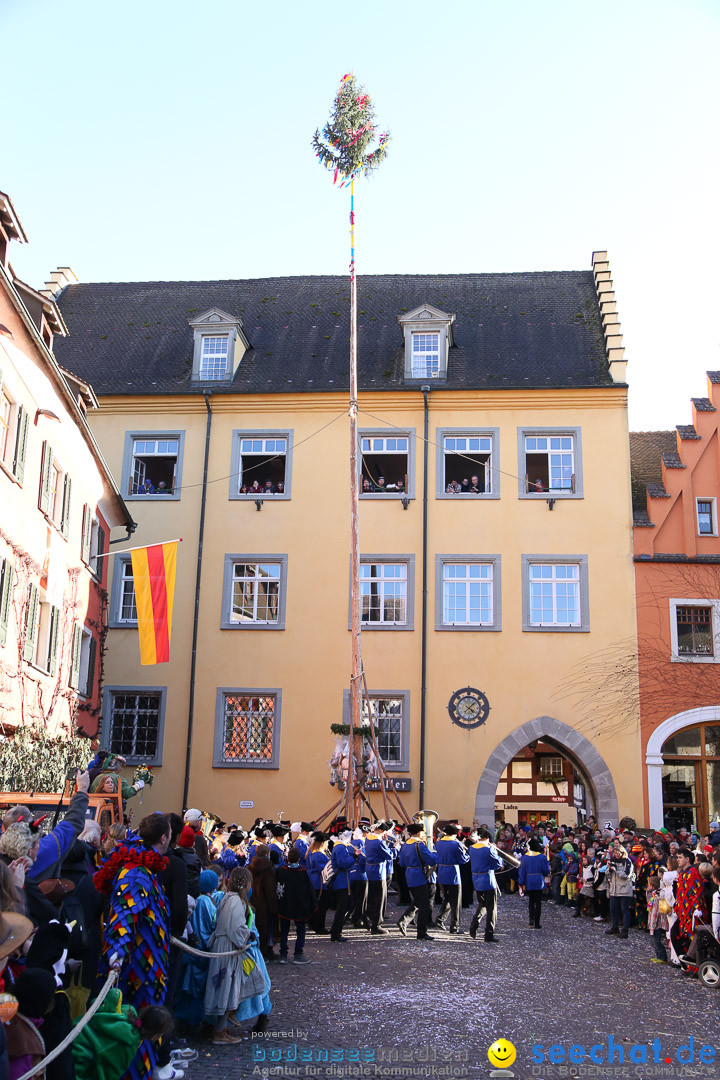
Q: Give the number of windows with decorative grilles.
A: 3